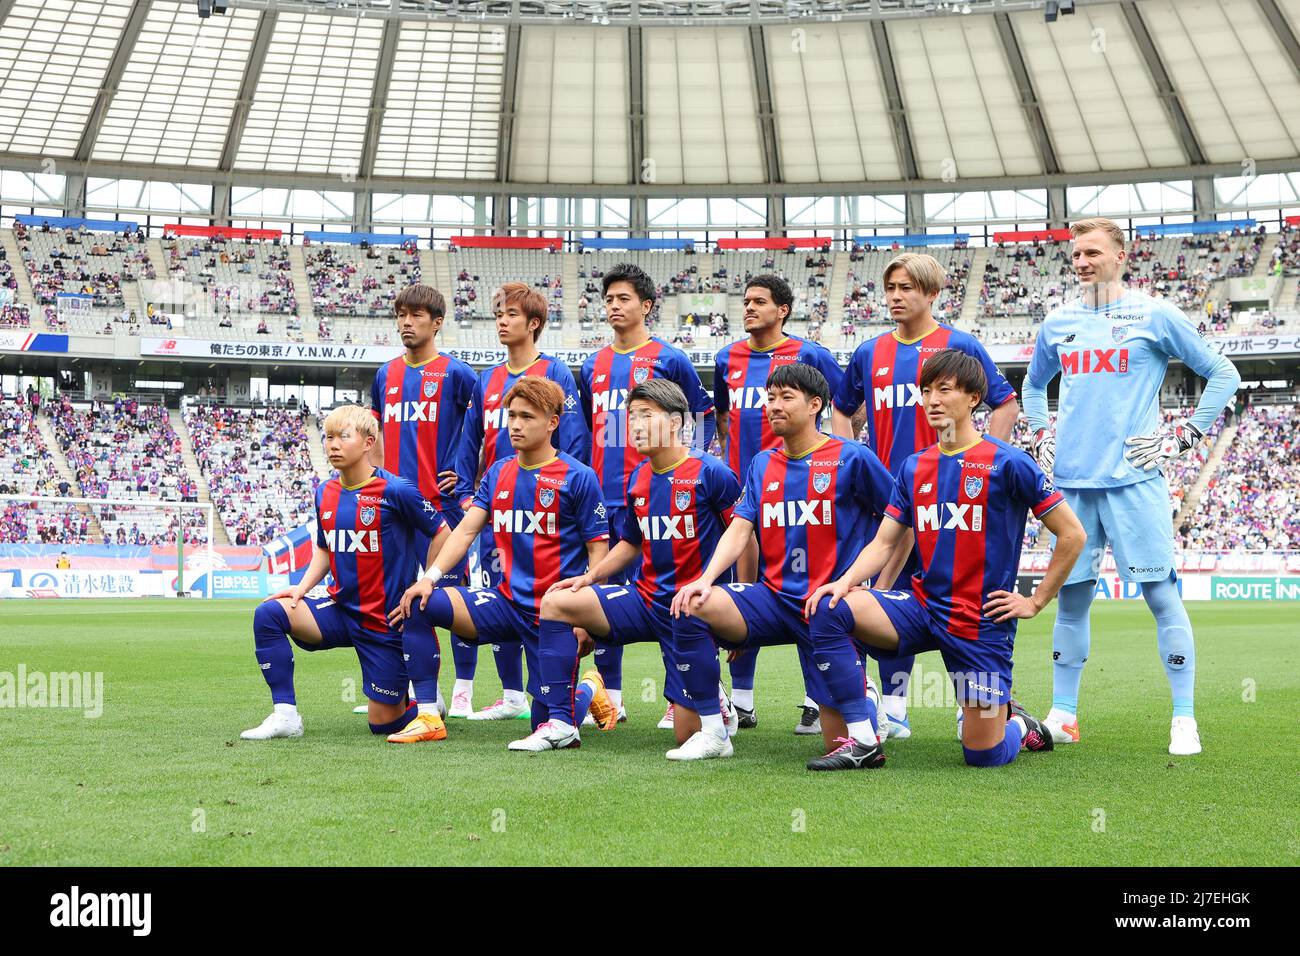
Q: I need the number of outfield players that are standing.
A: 5